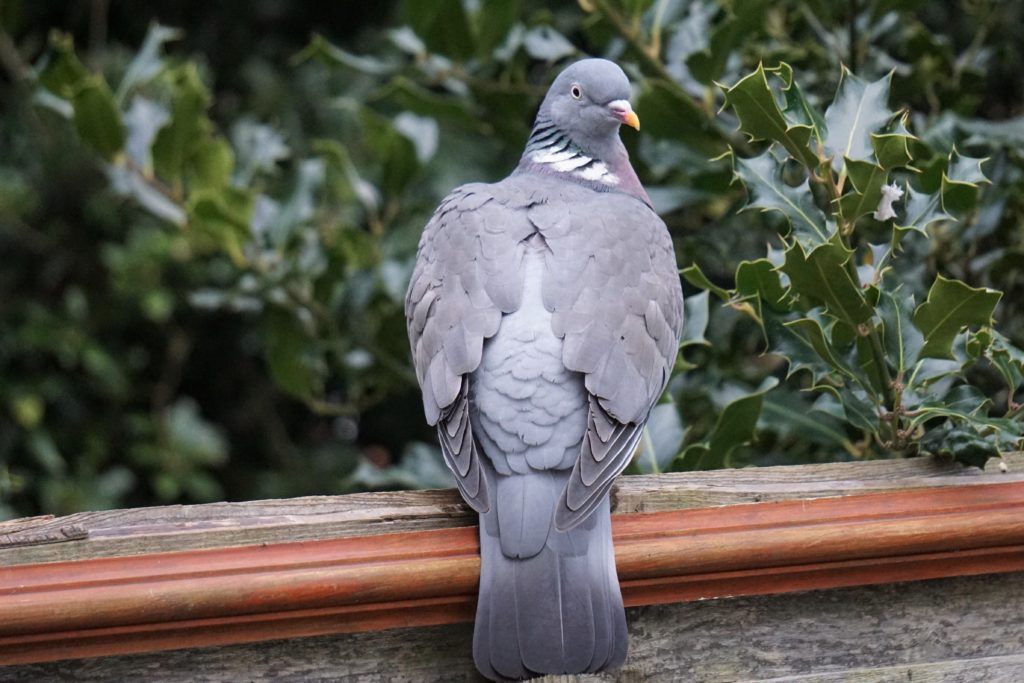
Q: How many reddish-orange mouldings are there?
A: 1